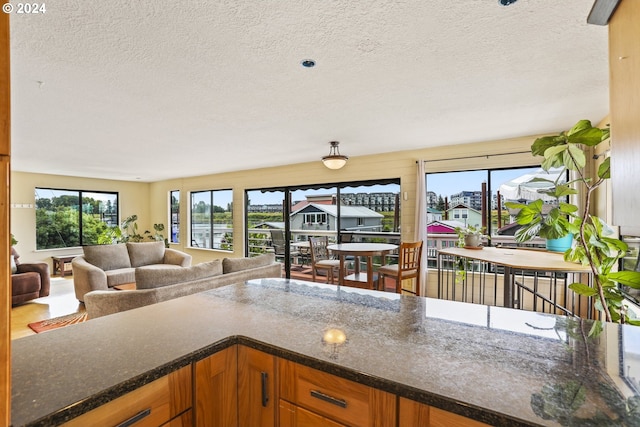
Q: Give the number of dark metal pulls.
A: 3